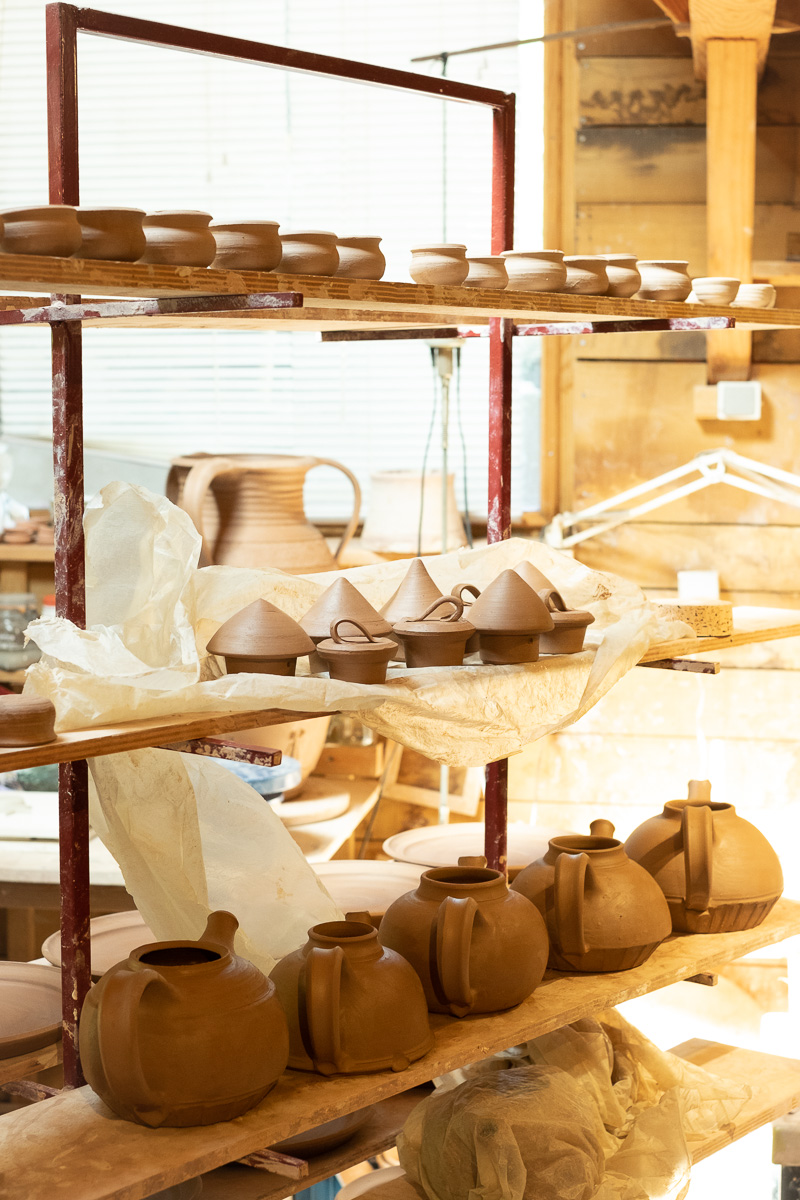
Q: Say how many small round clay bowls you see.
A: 14